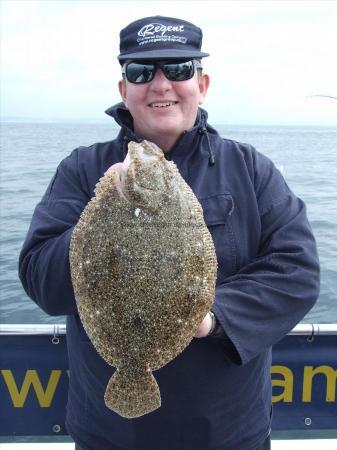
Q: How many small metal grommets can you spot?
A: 4